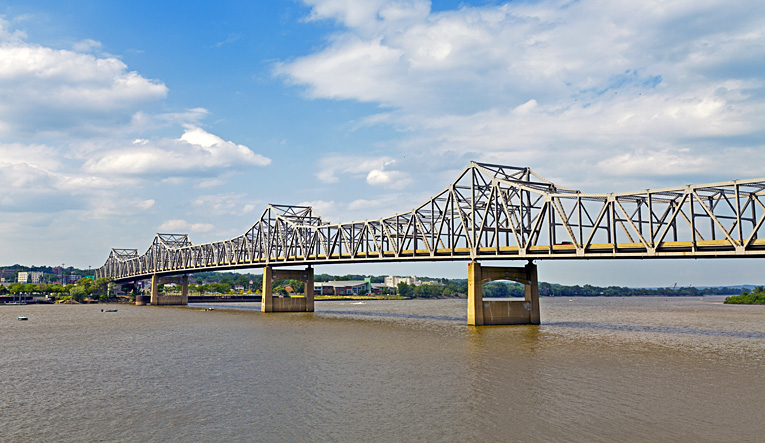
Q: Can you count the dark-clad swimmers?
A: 0